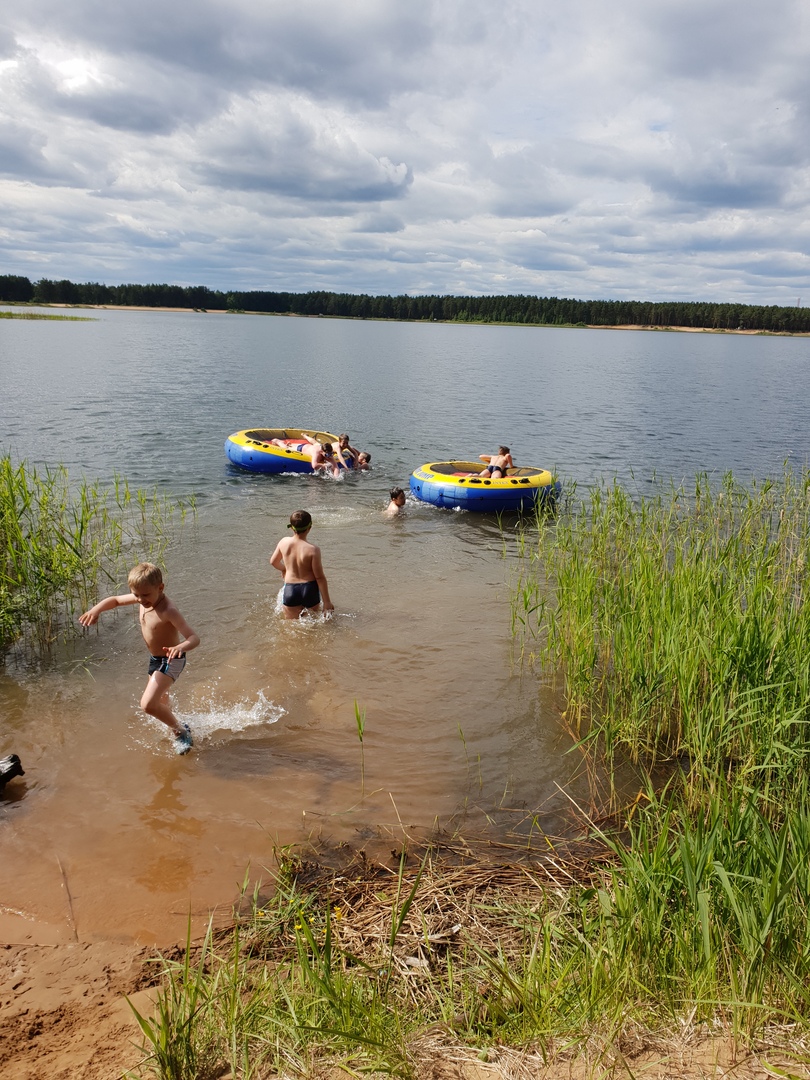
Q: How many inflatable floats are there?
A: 2